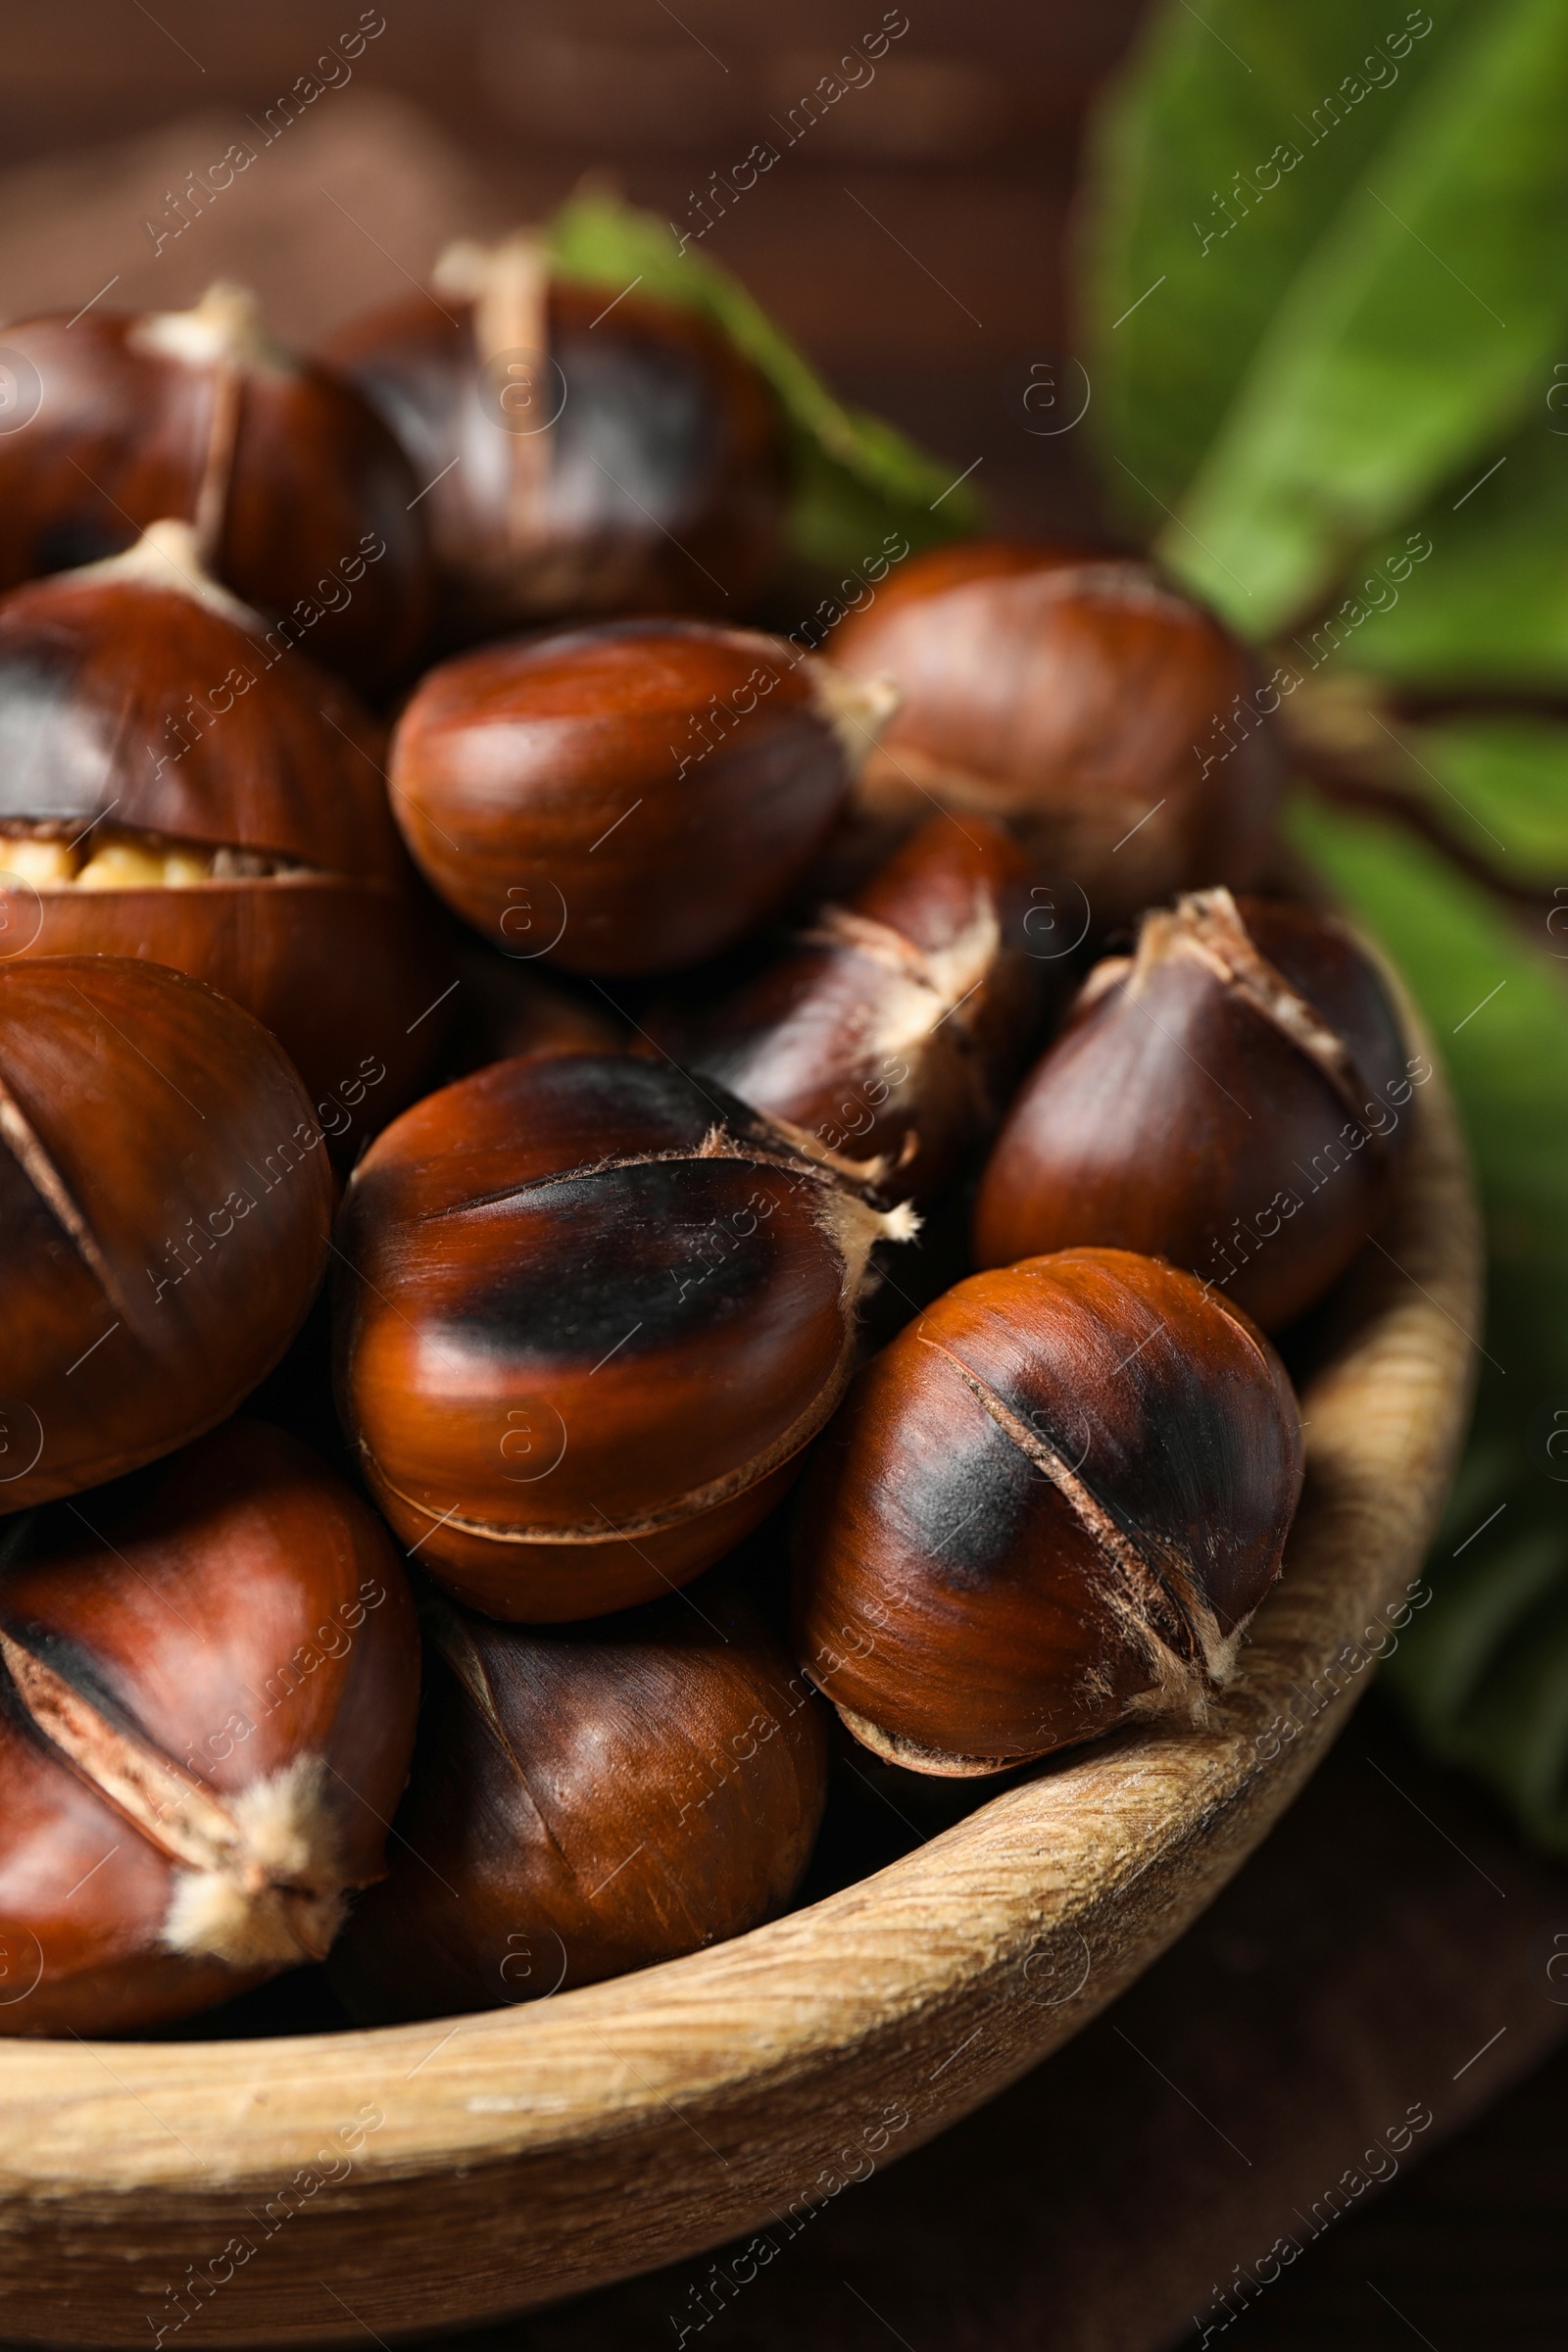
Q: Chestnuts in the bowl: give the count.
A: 12